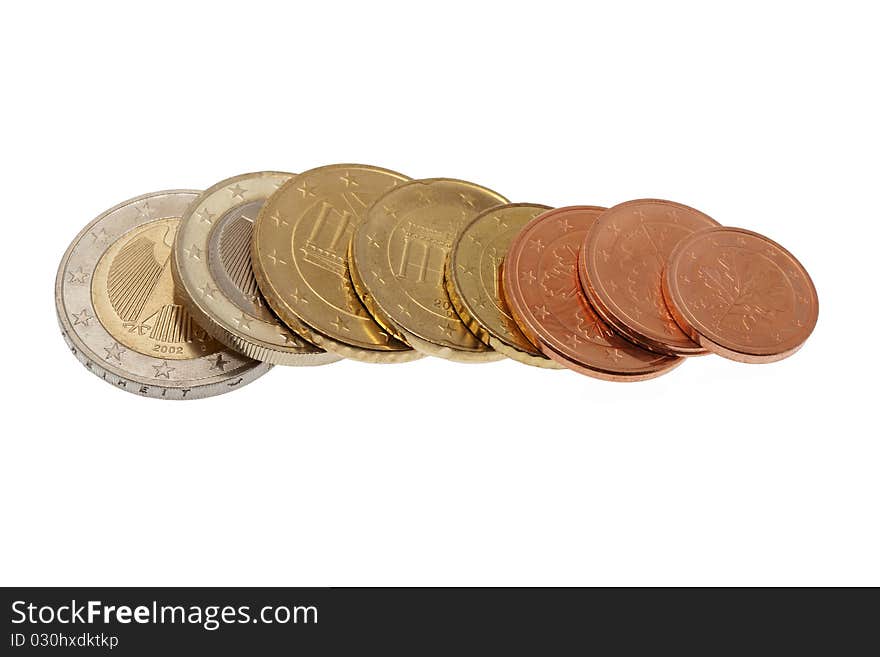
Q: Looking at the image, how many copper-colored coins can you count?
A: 3